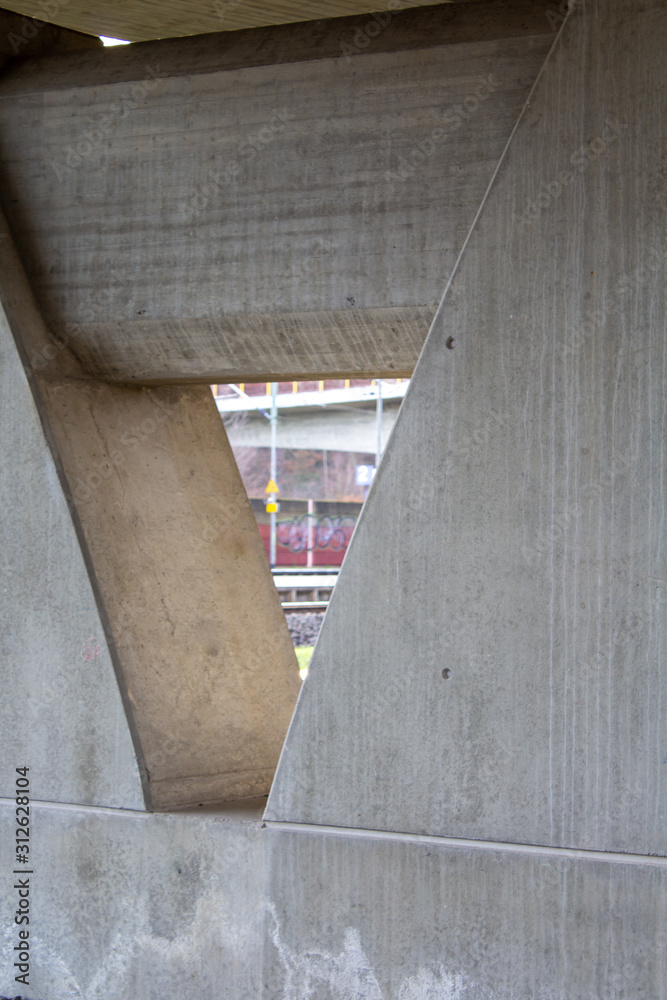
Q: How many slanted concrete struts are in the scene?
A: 2